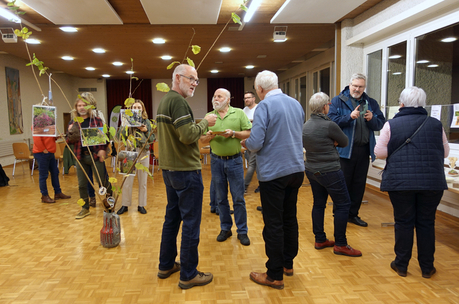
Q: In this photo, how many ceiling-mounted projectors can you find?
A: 2